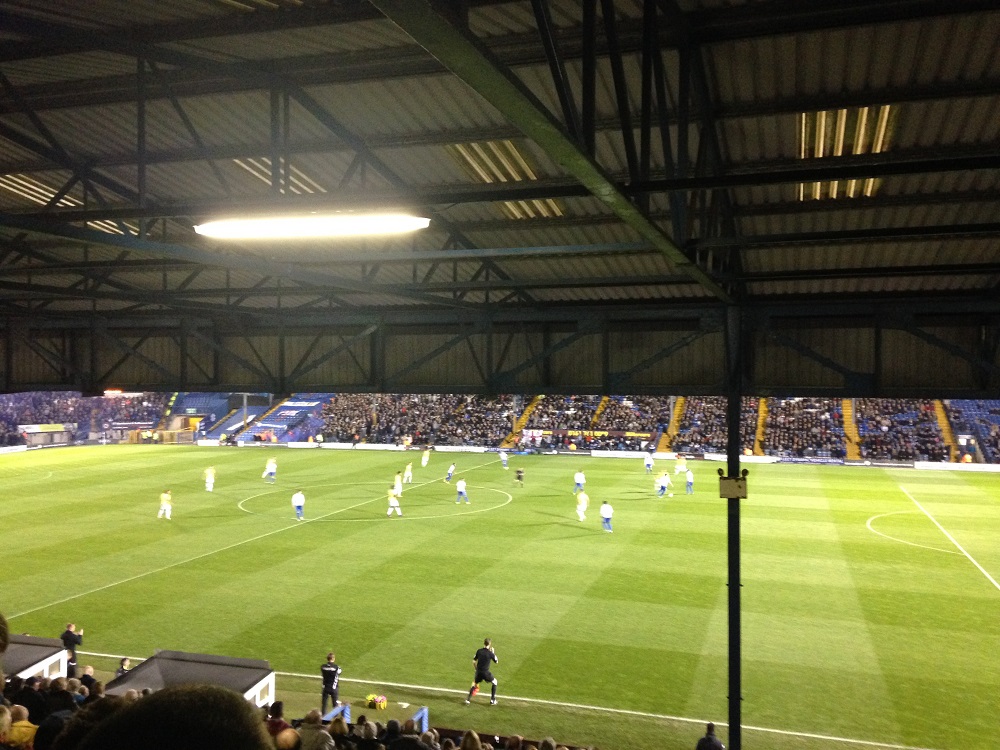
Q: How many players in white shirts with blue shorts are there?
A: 10